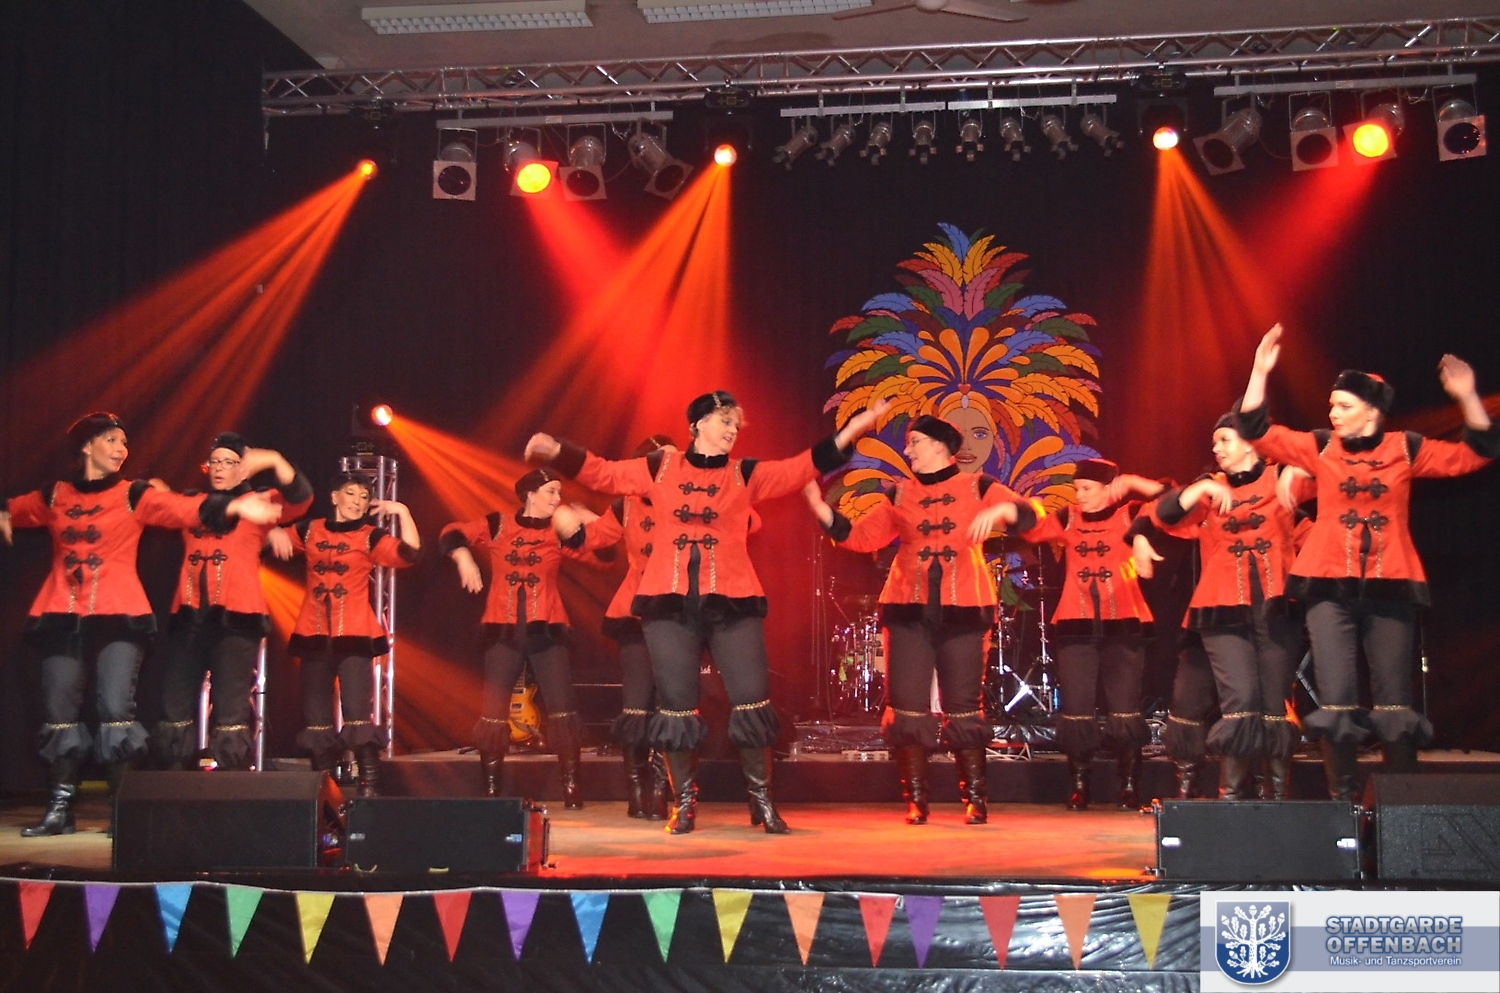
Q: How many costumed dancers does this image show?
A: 11